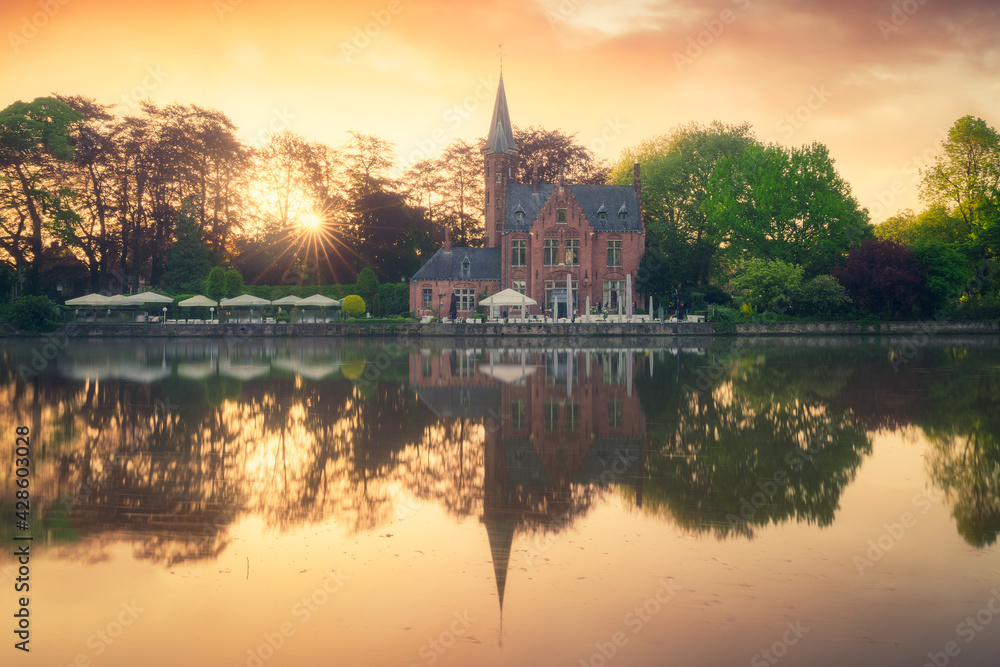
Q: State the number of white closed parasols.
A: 8